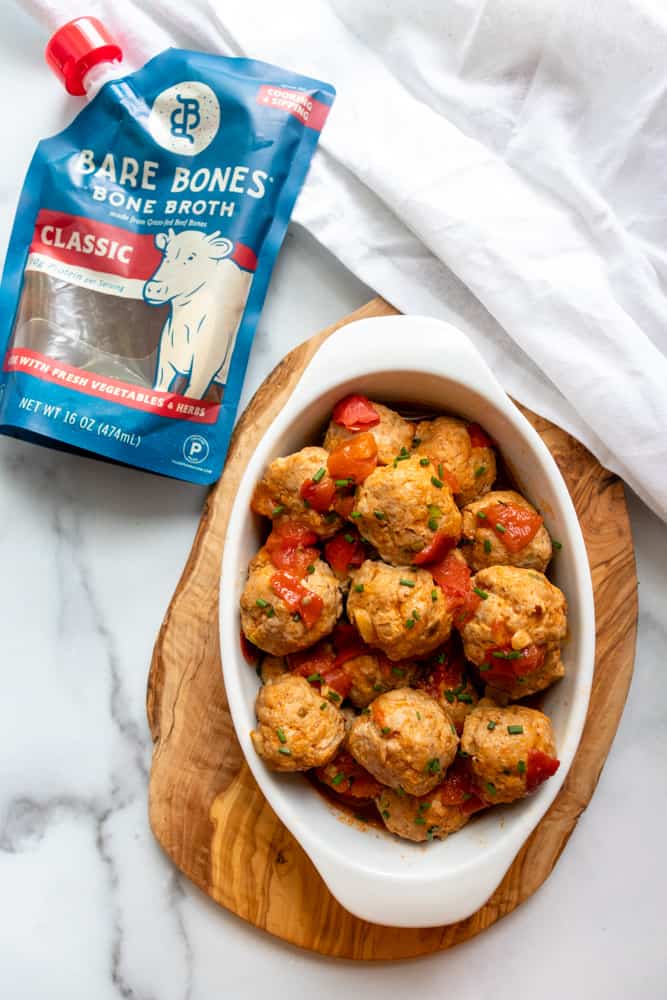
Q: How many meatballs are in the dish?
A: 14